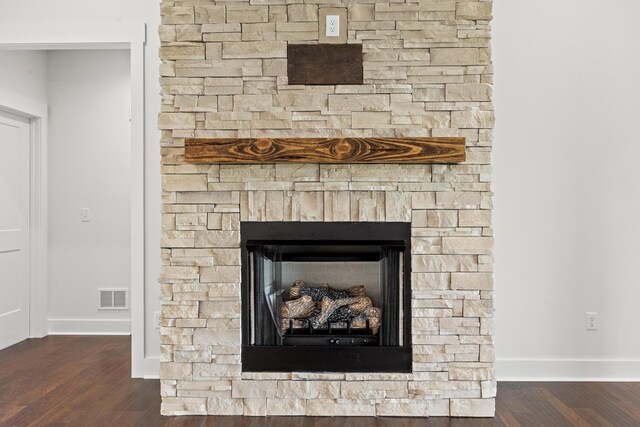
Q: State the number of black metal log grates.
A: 1